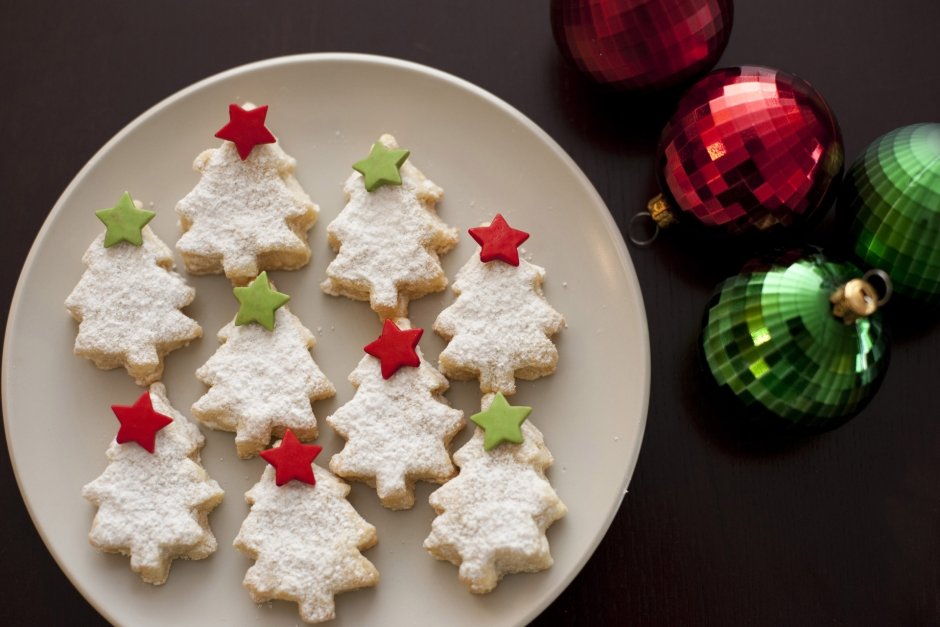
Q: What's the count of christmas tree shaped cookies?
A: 9